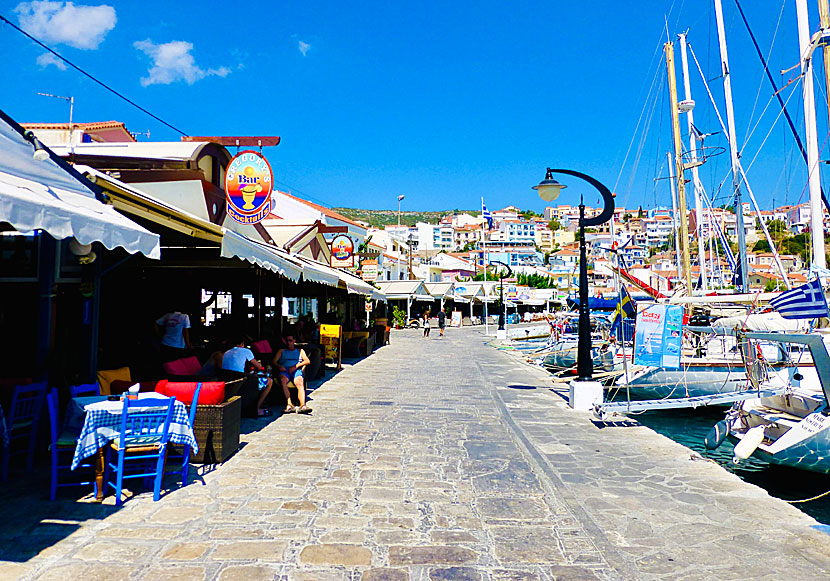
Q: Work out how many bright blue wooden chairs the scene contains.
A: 5